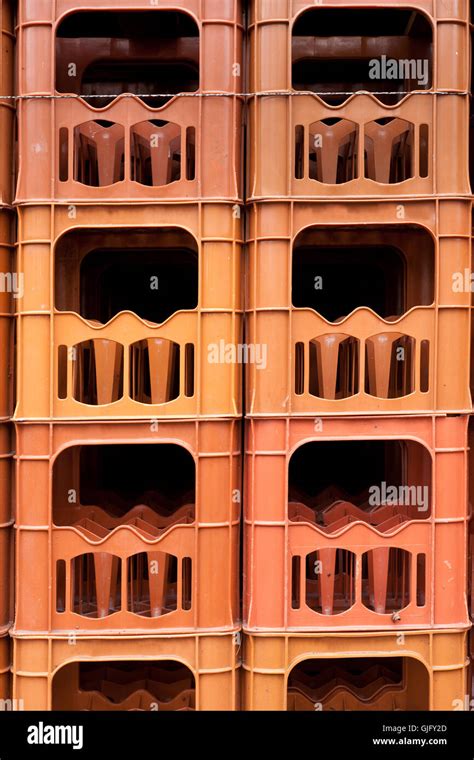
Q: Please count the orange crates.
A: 8